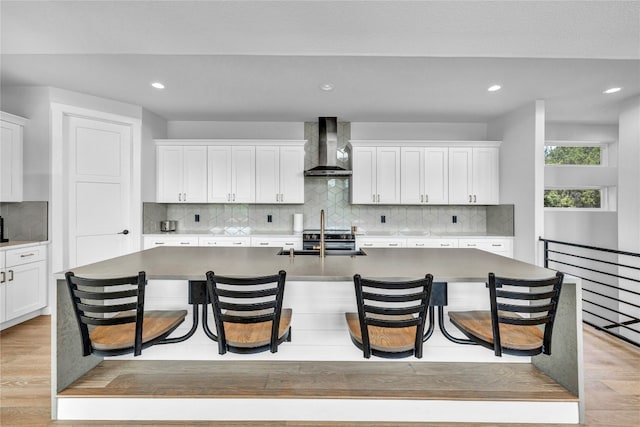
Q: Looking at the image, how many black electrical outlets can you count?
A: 4